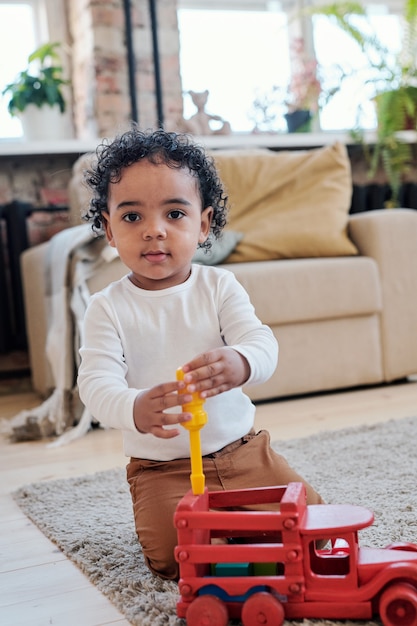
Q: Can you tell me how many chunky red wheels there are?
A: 3